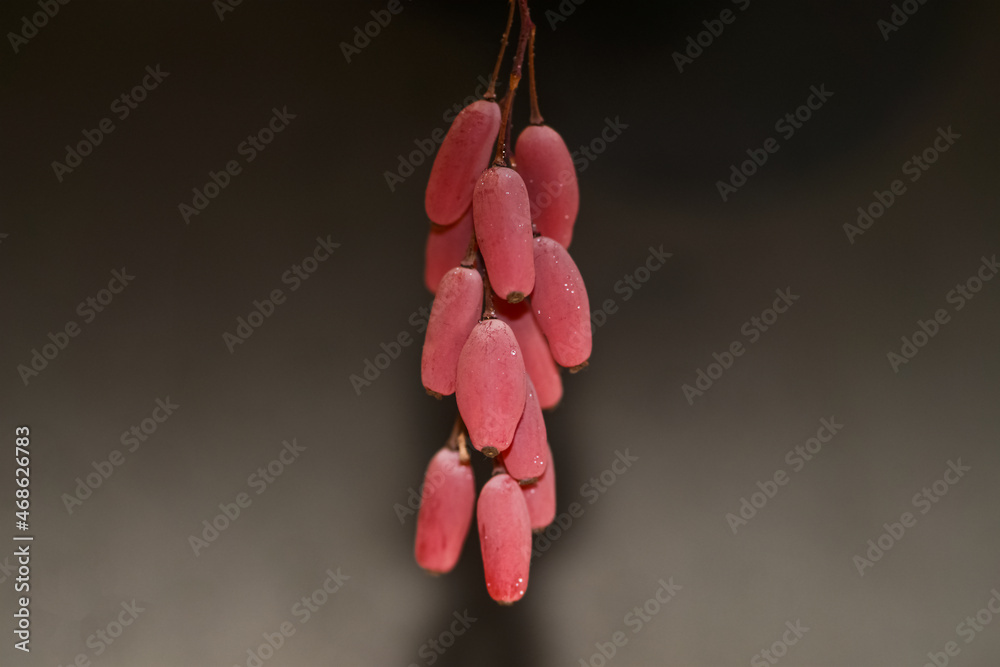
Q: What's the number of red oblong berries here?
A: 12